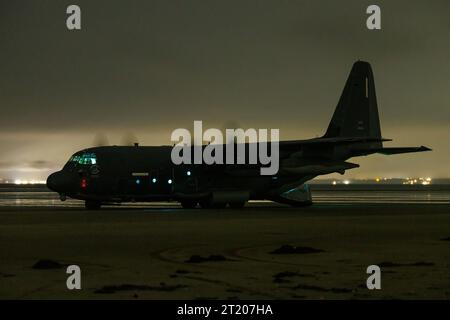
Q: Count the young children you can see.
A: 0